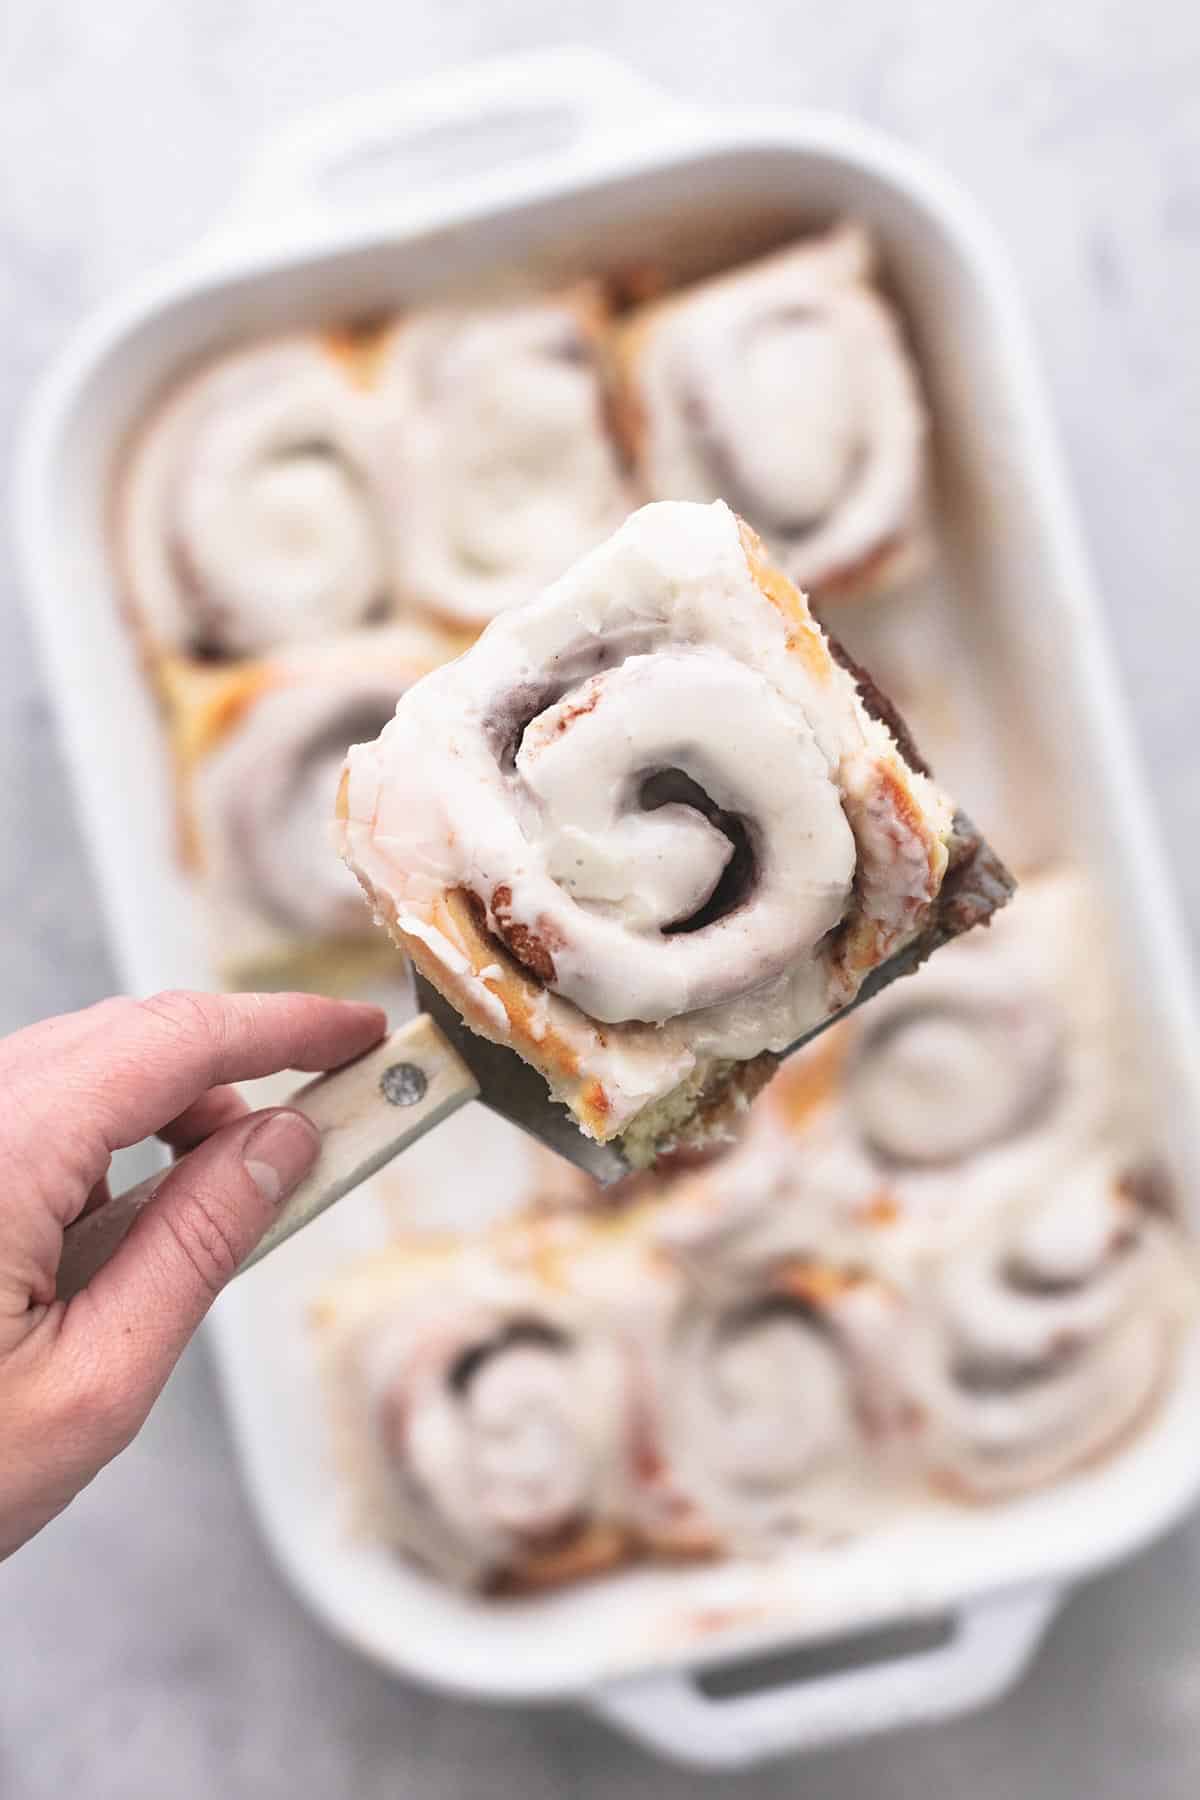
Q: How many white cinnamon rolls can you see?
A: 9